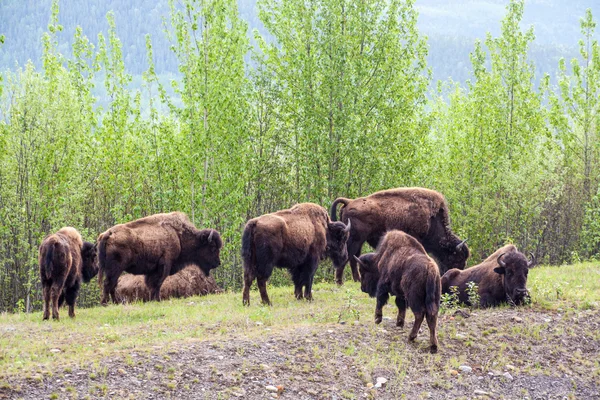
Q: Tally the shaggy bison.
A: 7